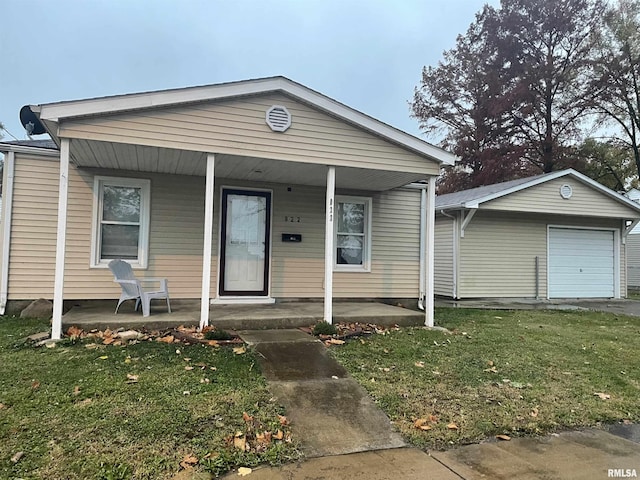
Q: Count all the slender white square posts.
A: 4